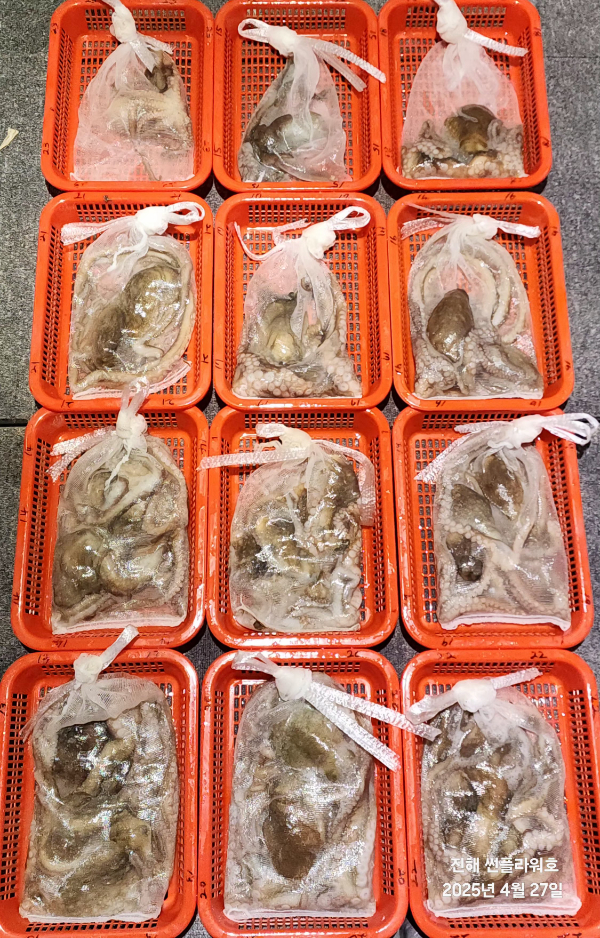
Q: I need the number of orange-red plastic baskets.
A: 12